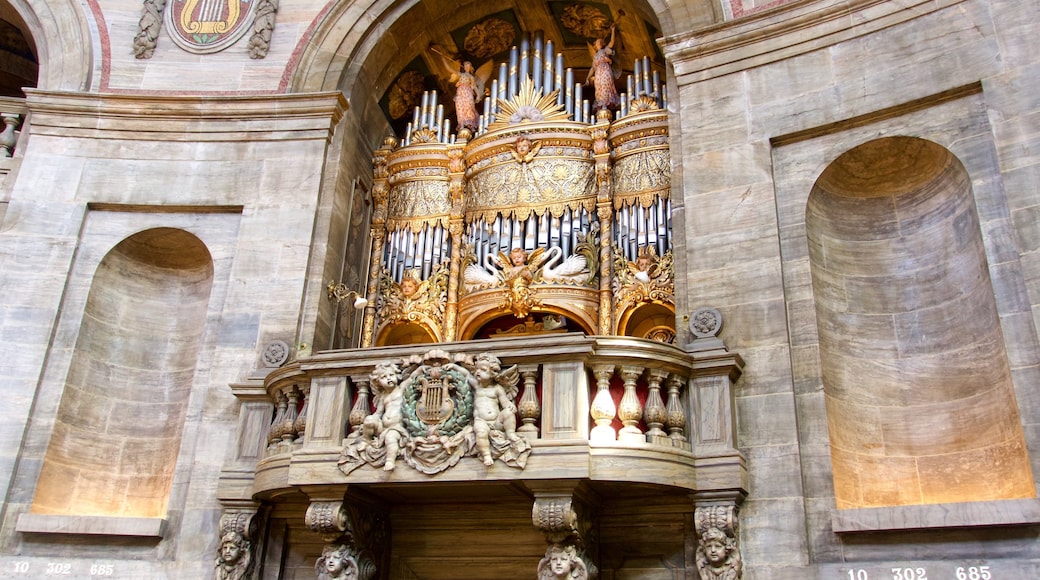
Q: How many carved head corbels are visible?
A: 4